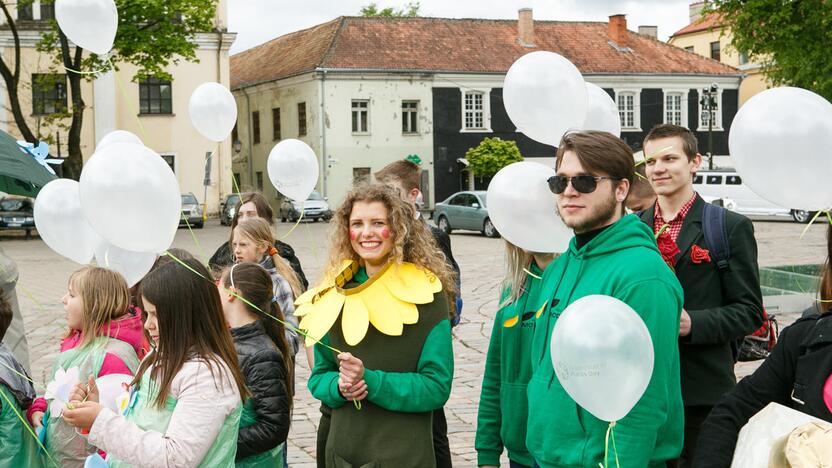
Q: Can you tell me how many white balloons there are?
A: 12